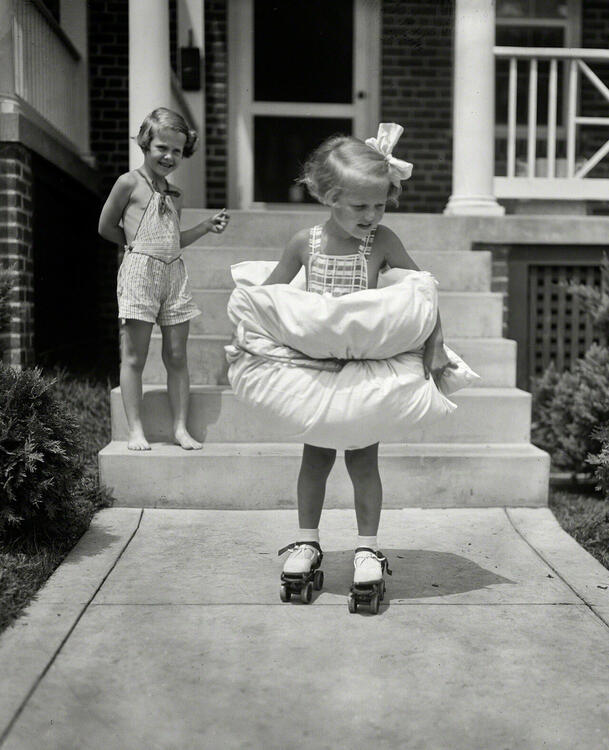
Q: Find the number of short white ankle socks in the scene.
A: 2